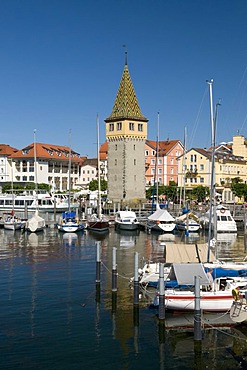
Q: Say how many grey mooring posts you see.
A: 5